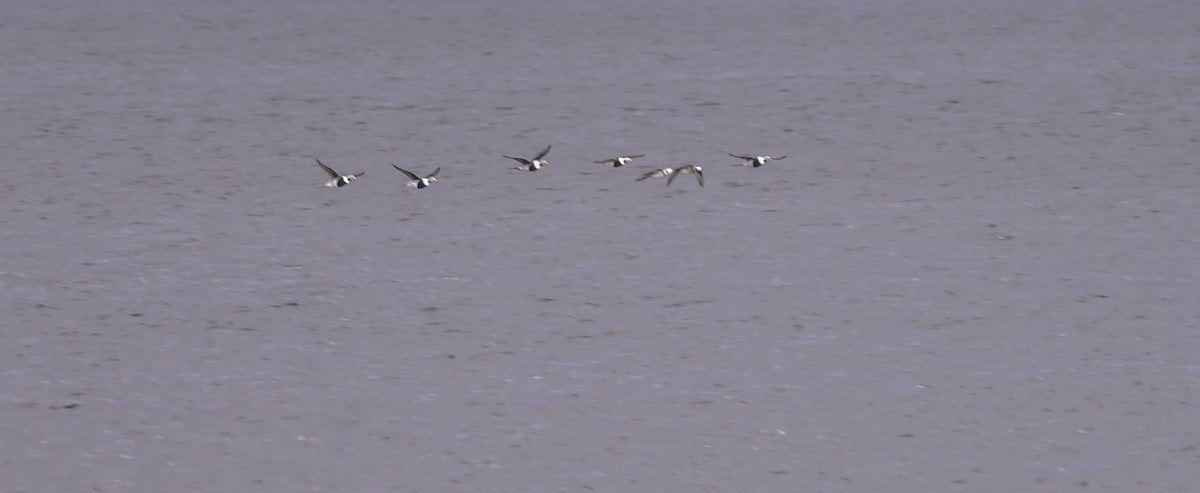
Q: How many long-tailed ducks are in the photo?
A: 7